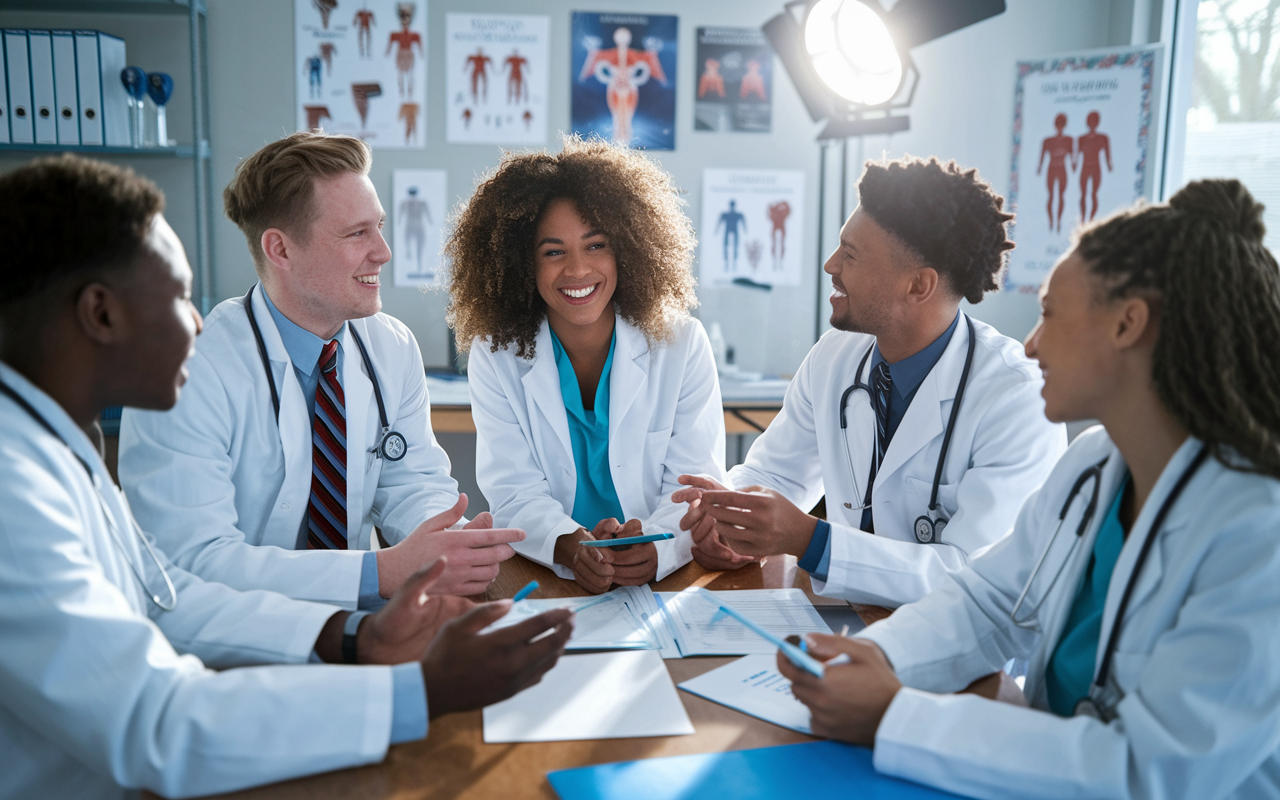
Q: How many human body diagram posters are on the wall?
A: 7